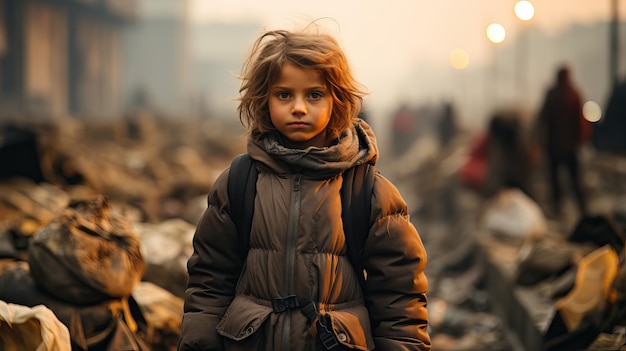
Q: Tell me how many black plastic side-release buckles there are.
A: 2